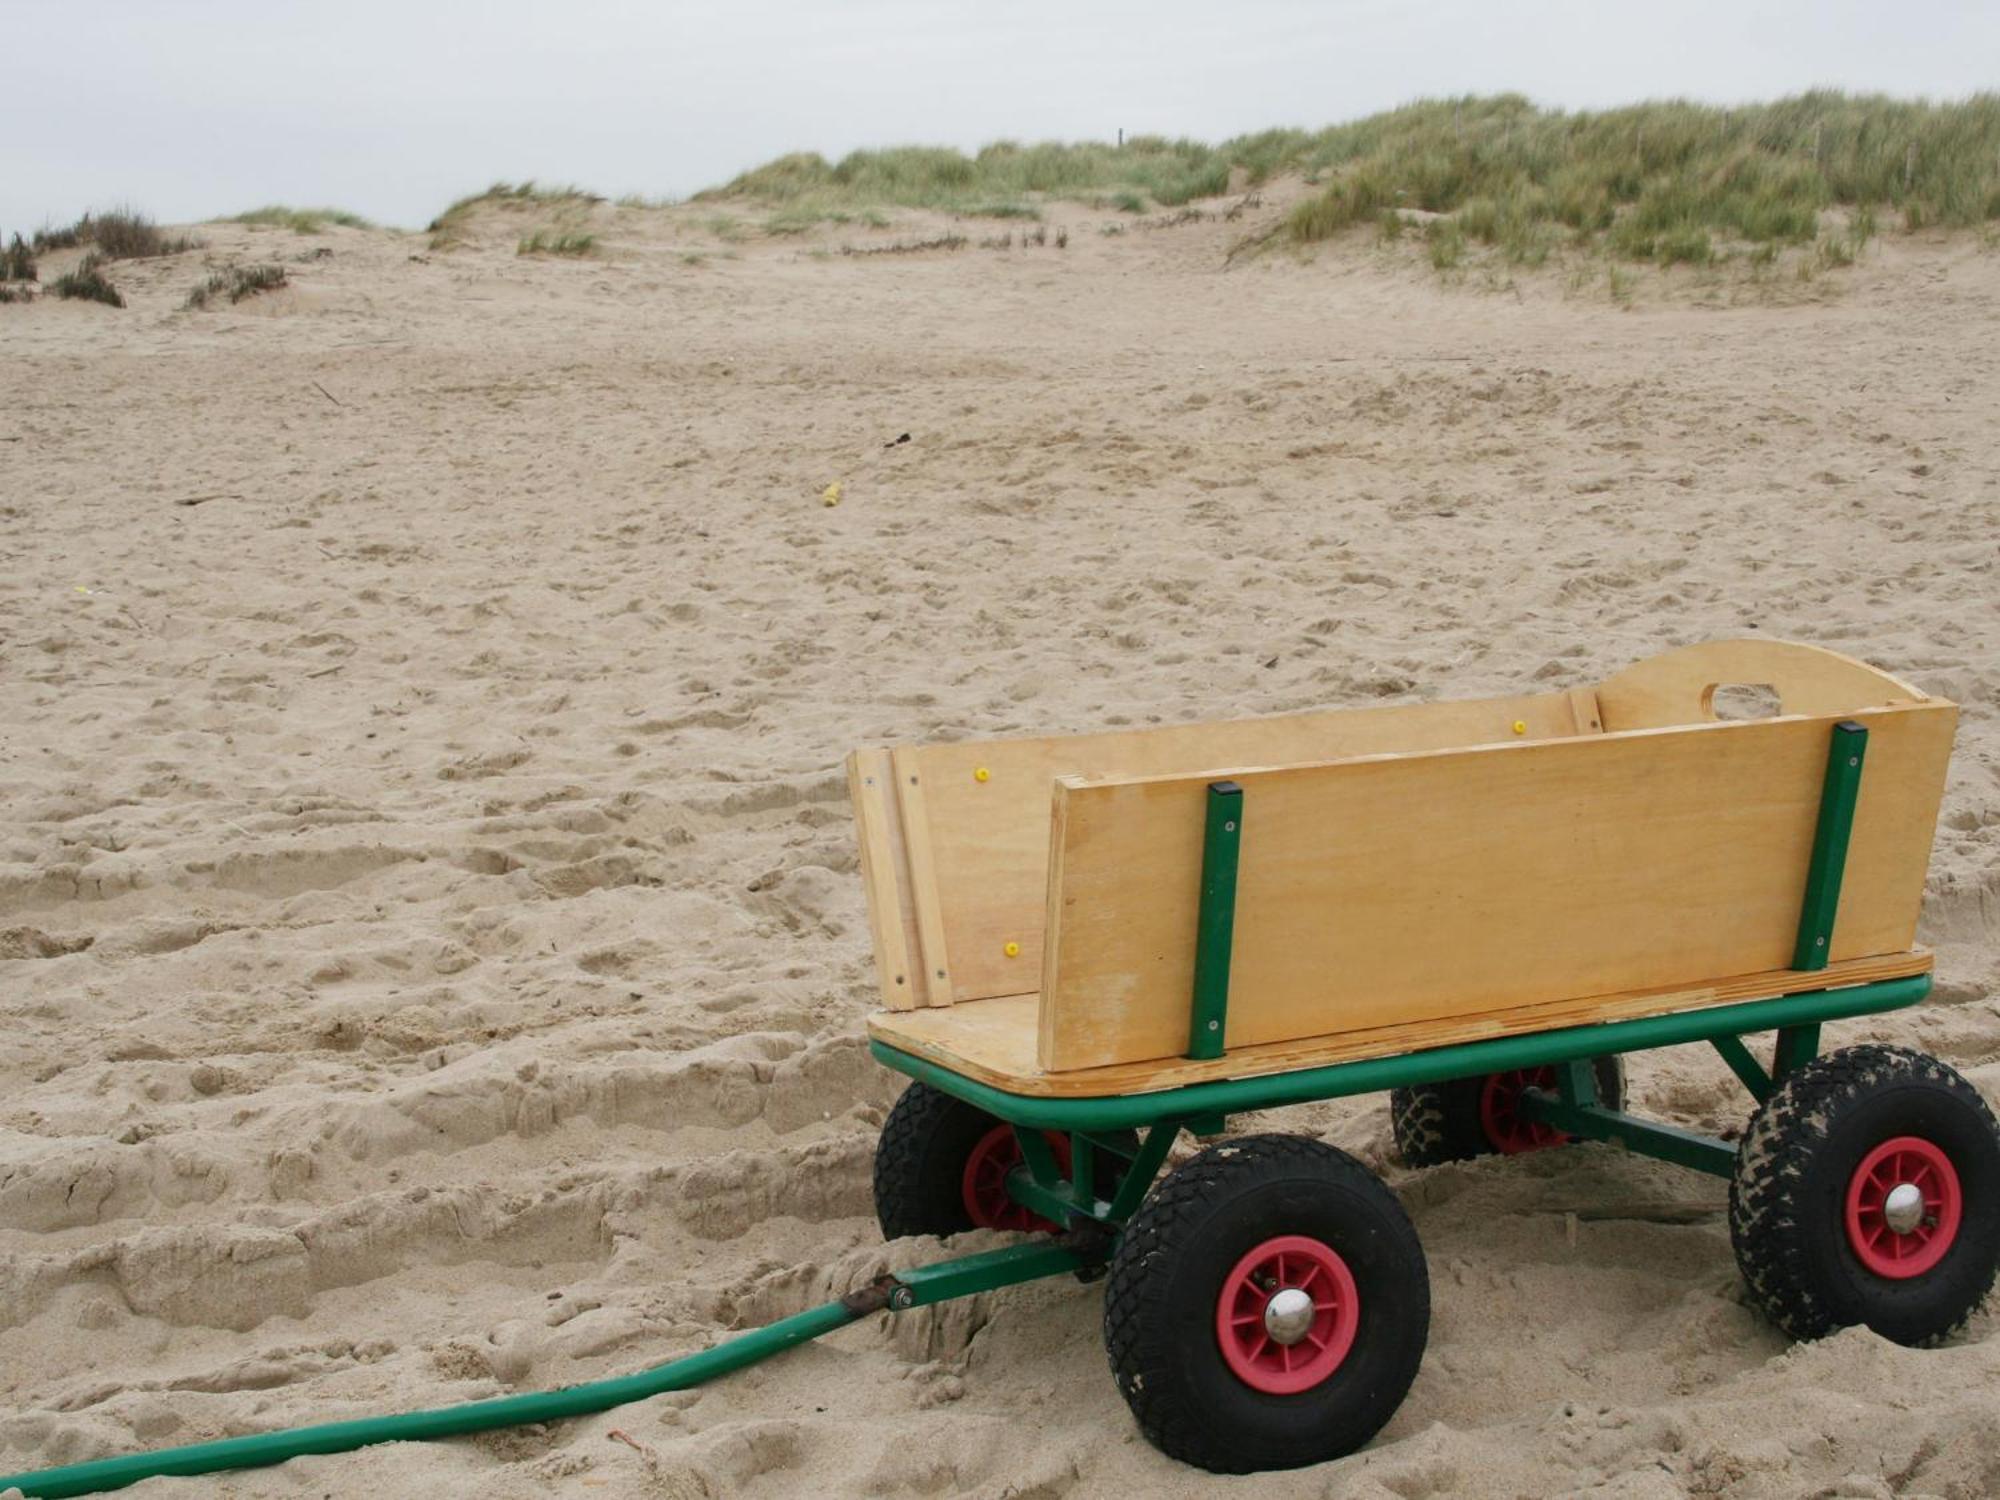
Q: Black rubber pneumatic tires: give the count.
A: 4